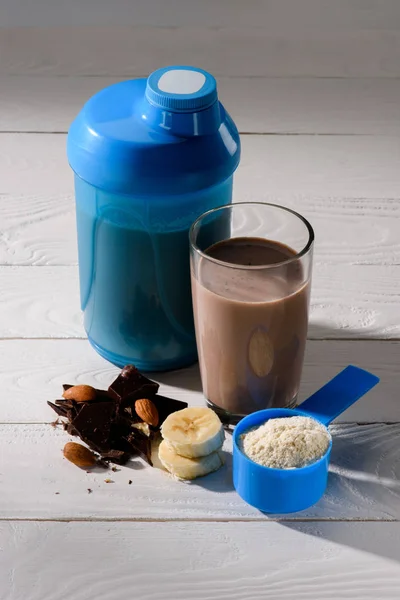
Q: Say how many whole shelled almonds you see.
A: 3